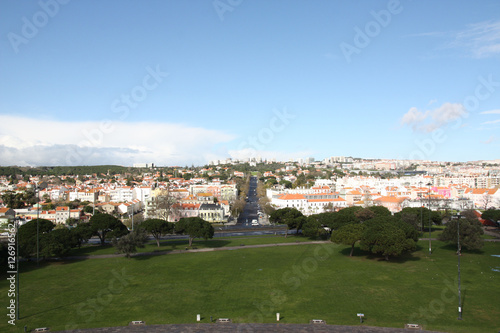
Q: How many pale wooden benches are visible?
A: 5